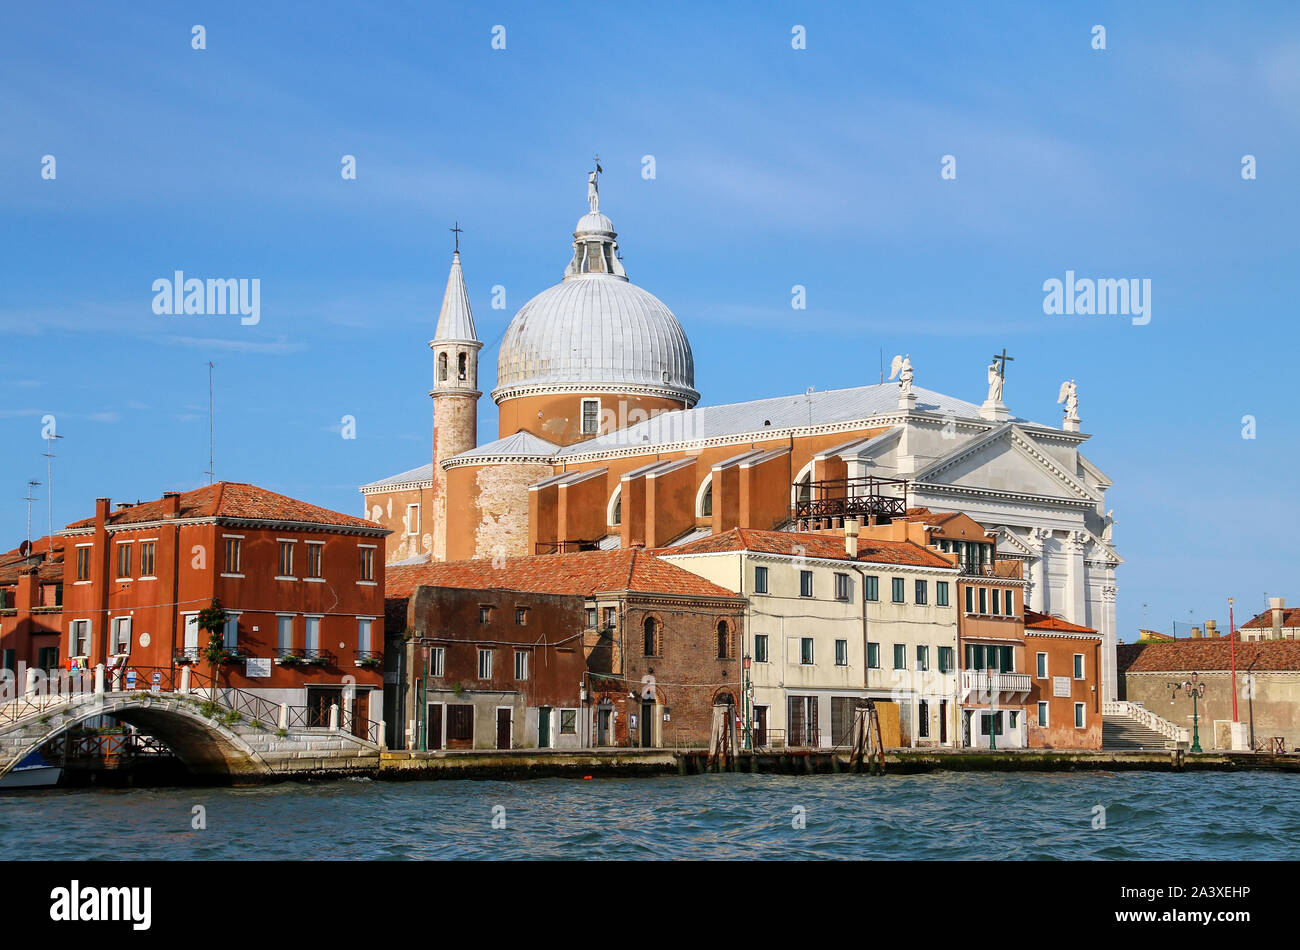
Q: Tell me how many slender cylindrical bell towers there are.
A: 1